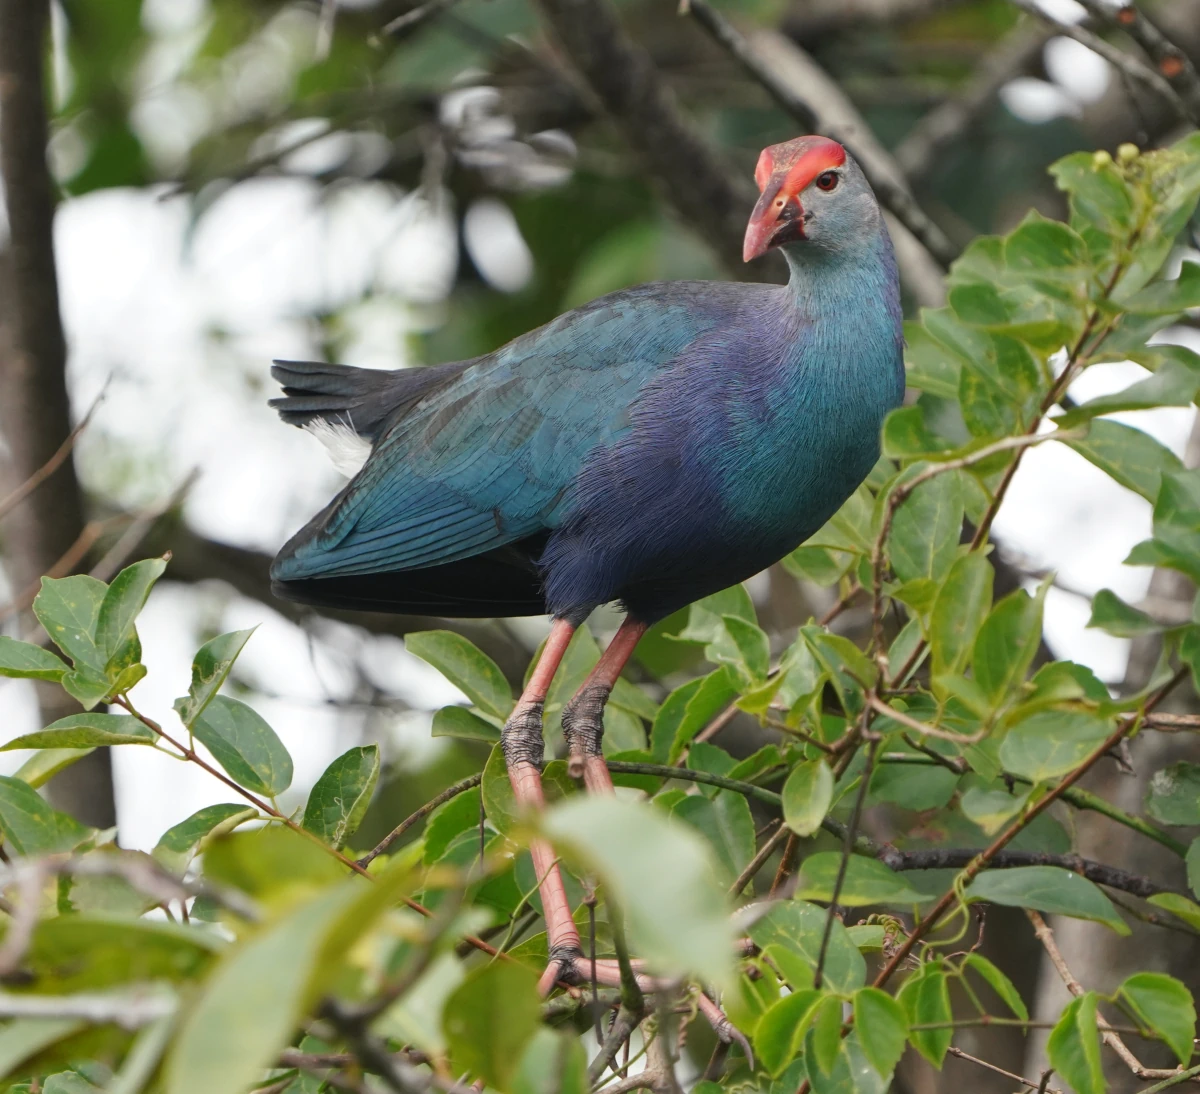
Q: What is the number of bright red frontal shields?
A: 1